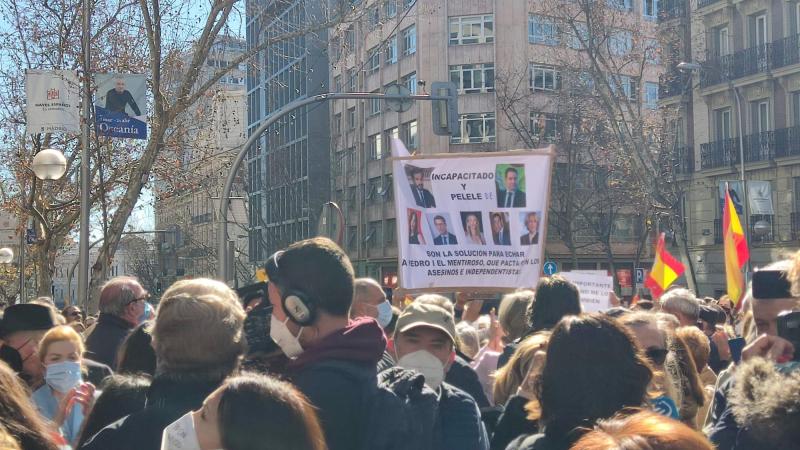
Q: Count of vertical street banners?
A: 4